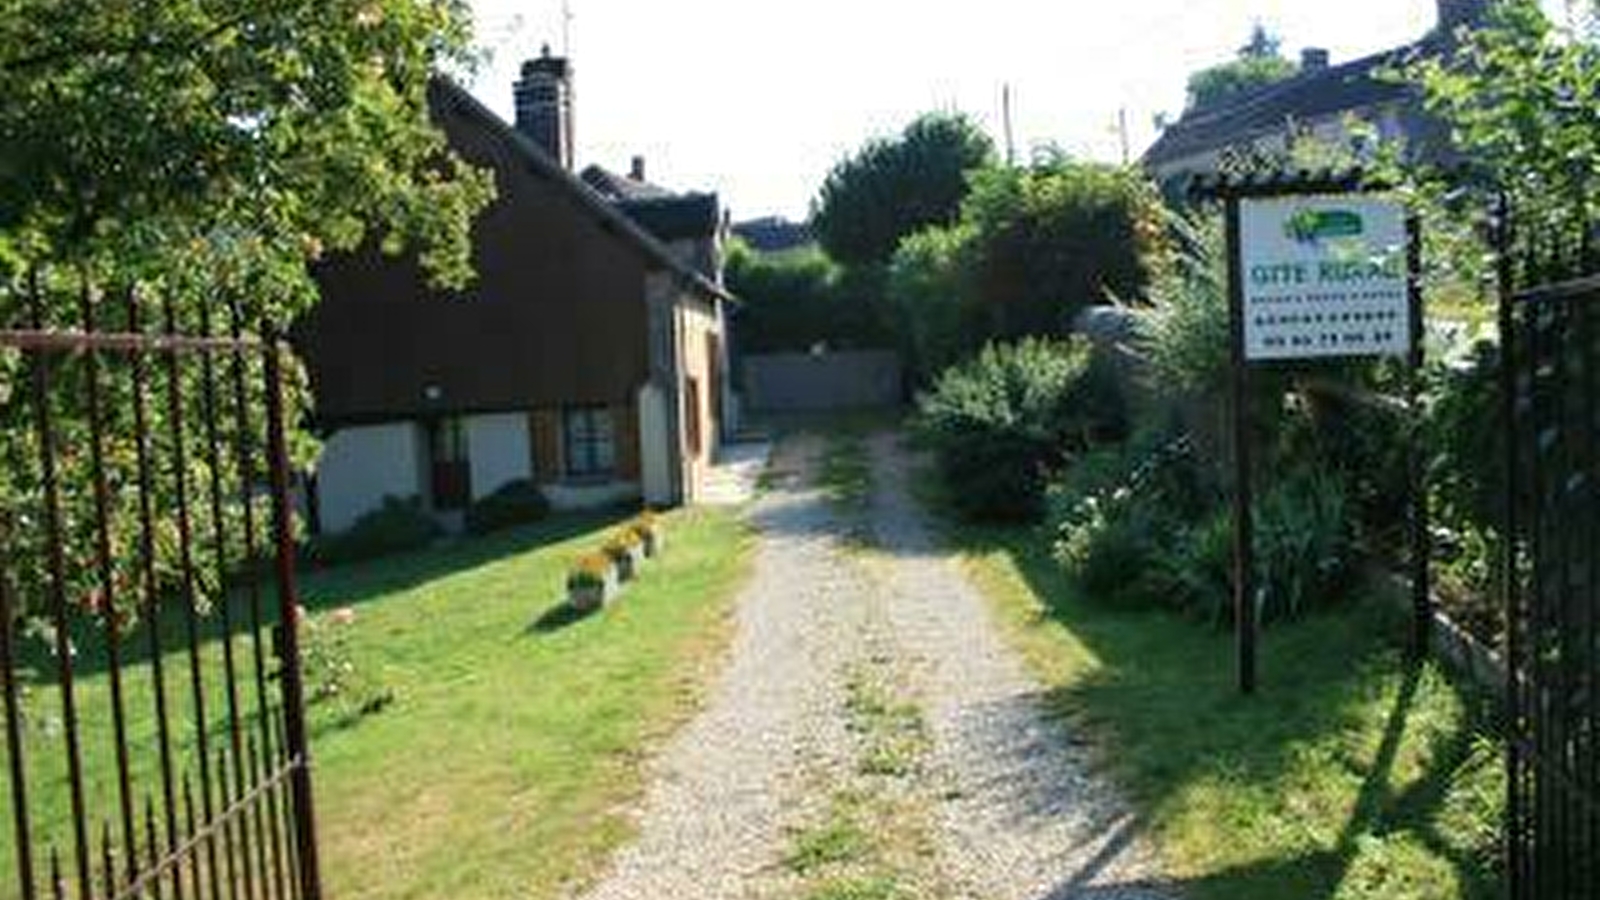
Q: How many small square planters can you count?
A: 3